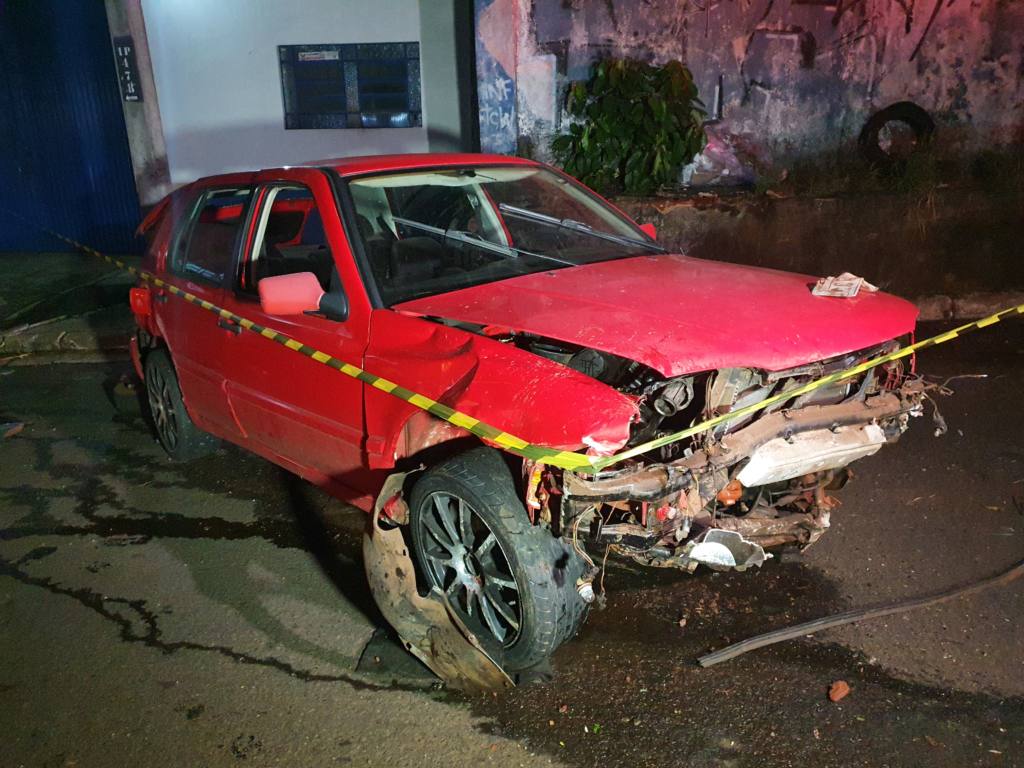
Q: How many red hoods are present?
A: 1